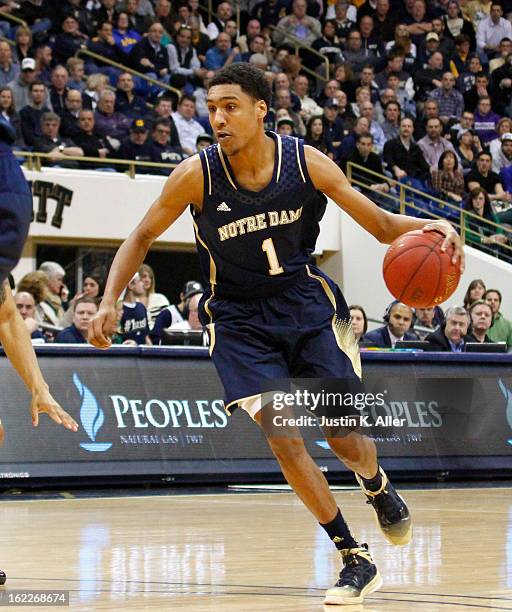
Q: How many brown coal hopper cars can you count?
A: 0